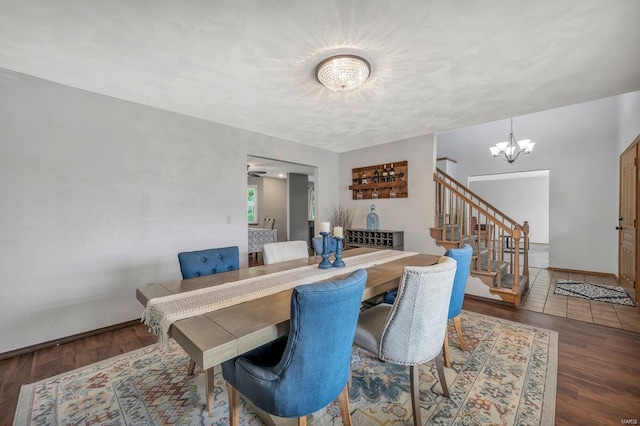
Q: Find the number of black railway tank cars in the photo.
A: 0